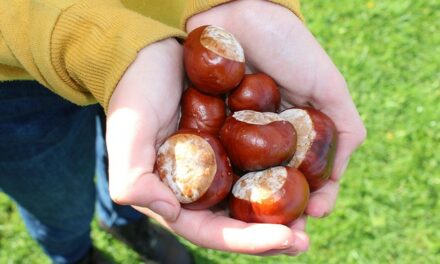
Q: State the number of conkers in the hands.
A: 7